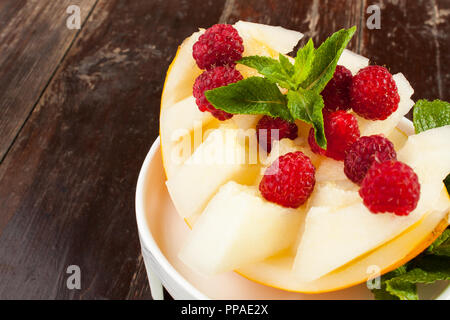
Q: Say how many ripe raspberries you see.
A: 9